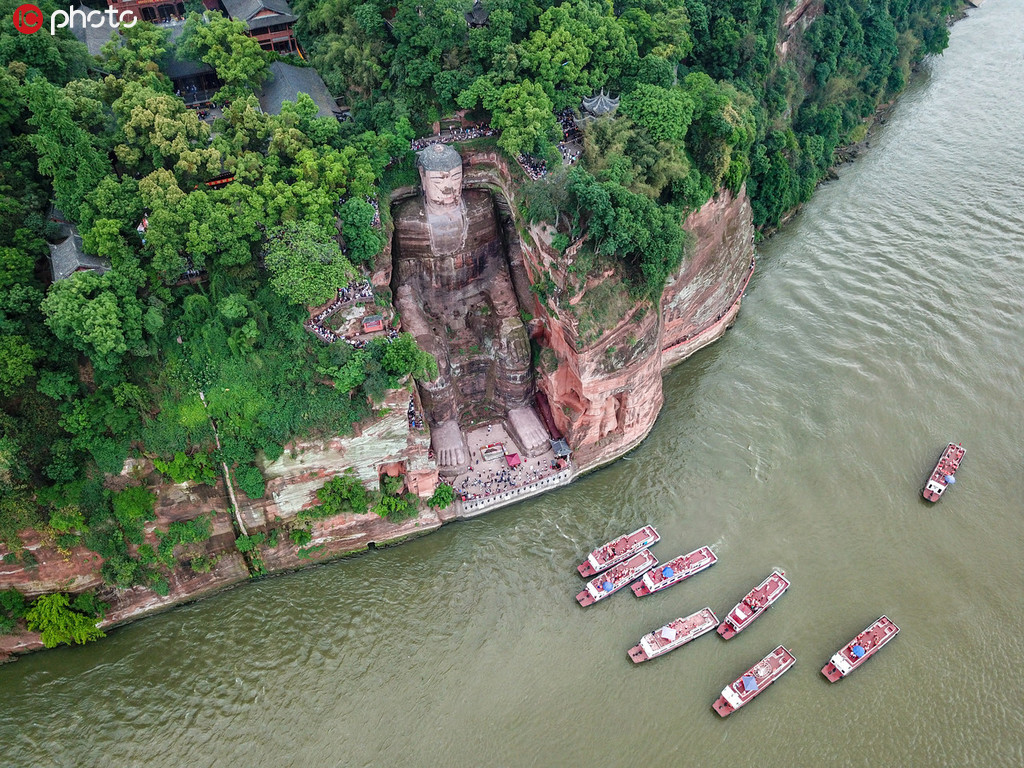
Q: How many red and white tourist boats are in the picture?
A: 8